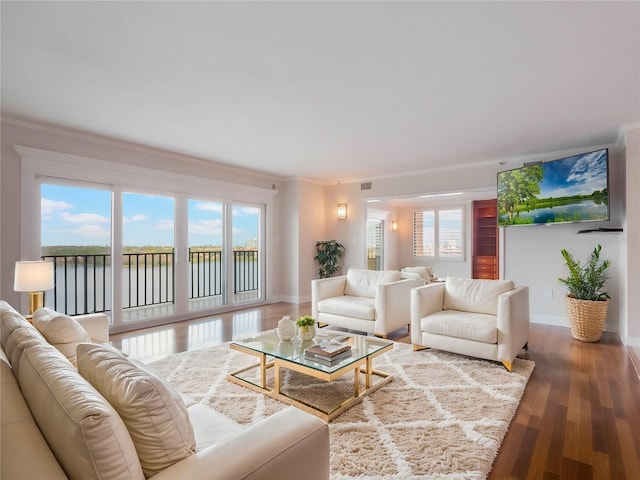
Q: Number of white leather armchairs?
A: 2